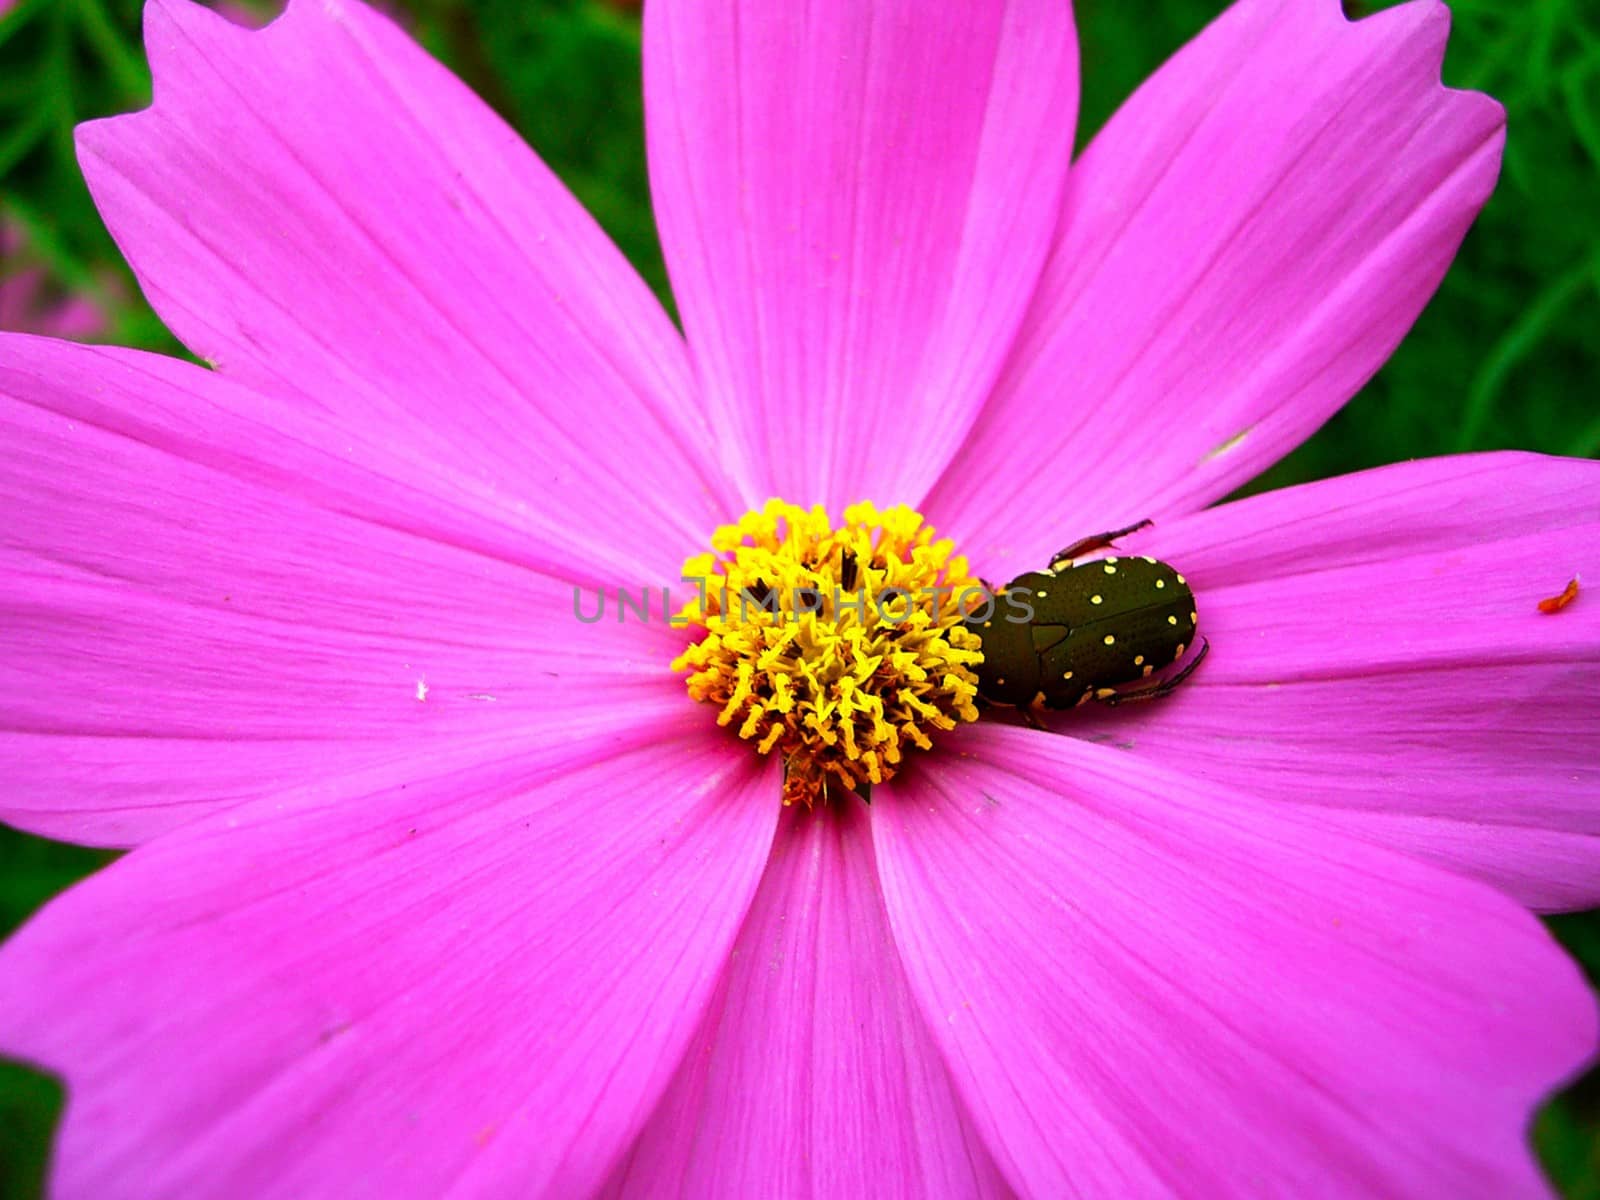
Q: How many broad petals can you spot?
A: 8